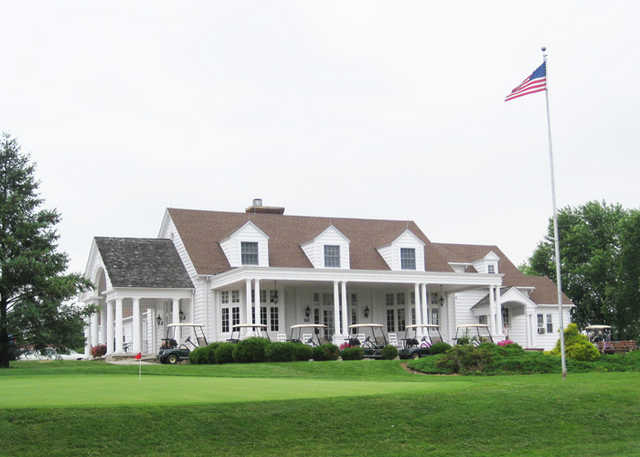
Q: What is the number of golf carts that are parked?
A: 7